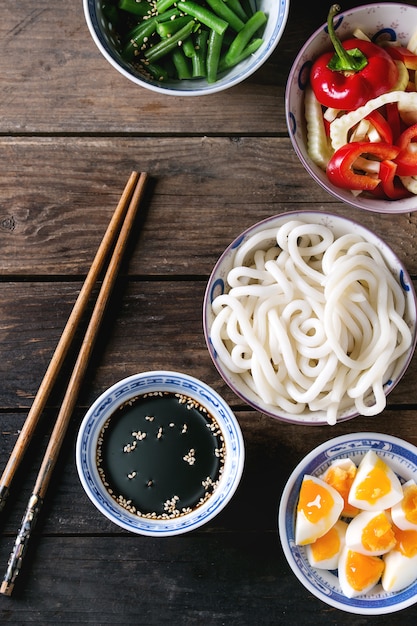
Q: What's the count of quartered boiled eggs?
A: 8